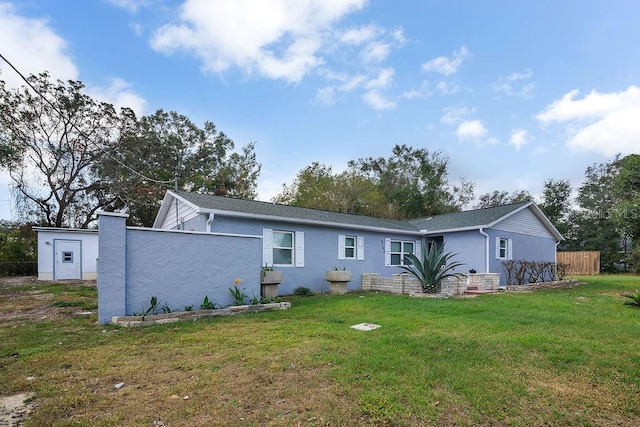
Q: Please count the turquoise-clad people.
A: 0